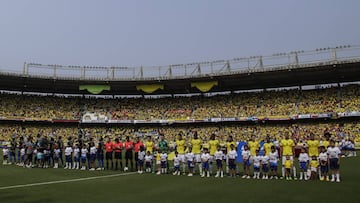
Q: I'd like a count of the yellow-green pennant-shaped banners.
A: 3